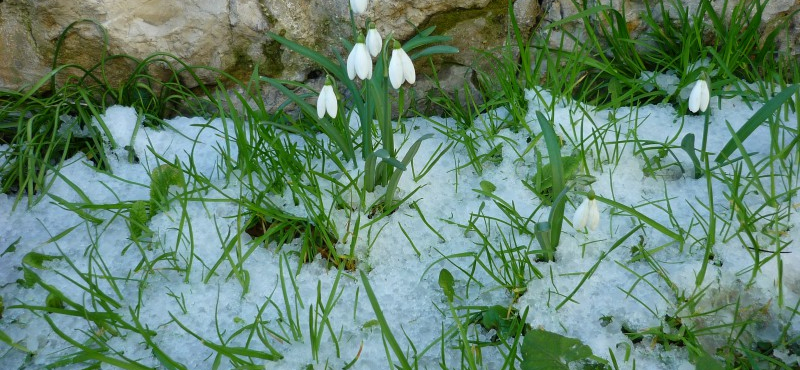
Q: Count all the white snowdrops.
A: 7